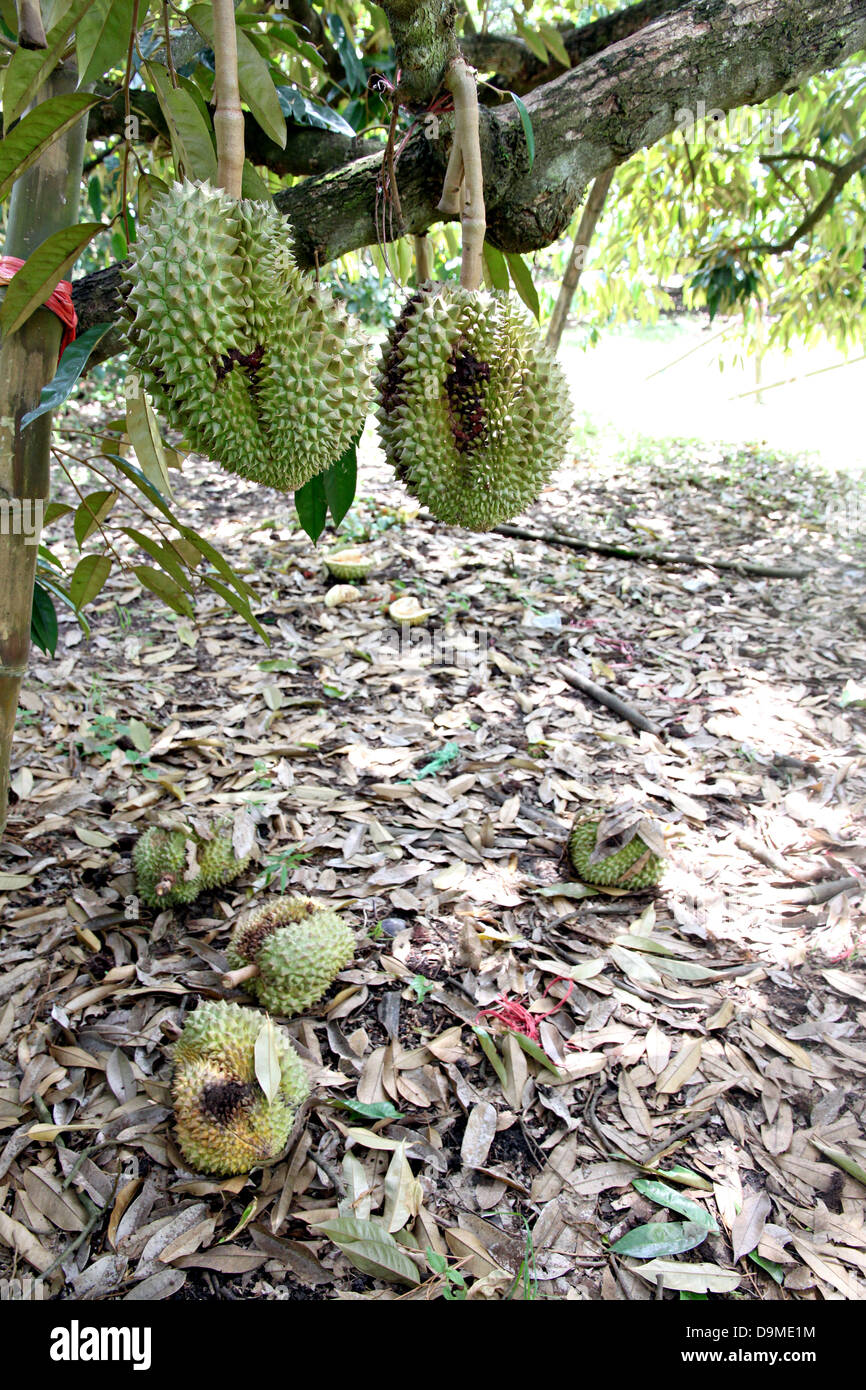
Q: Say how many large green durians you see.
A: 2